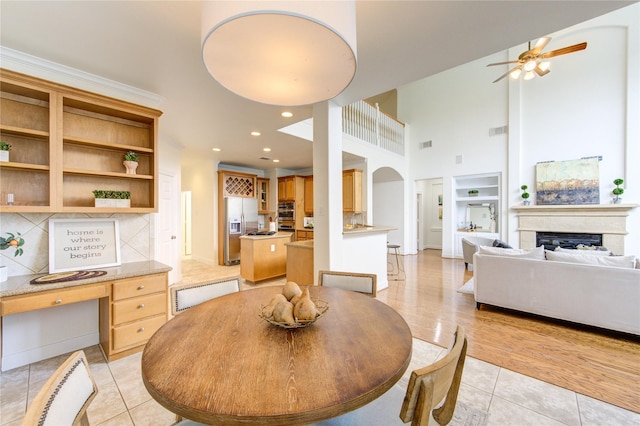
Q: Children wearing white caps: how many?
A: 0